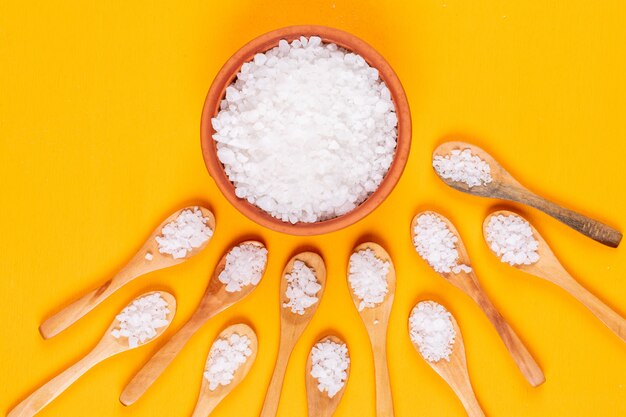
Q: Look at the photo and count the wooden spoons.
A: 11